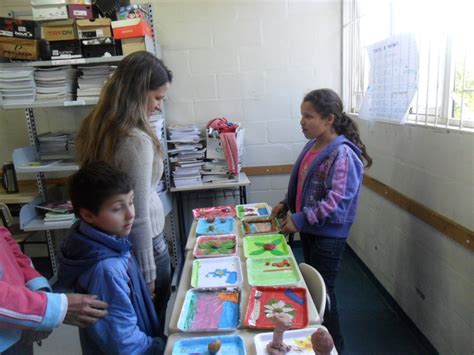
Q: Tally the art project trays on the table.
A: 12